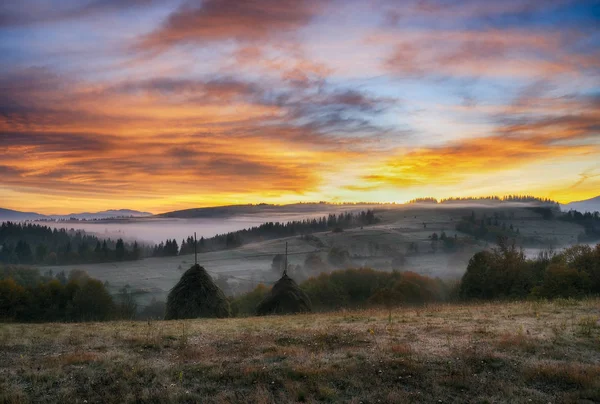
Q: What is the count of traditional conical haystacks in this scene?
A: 2